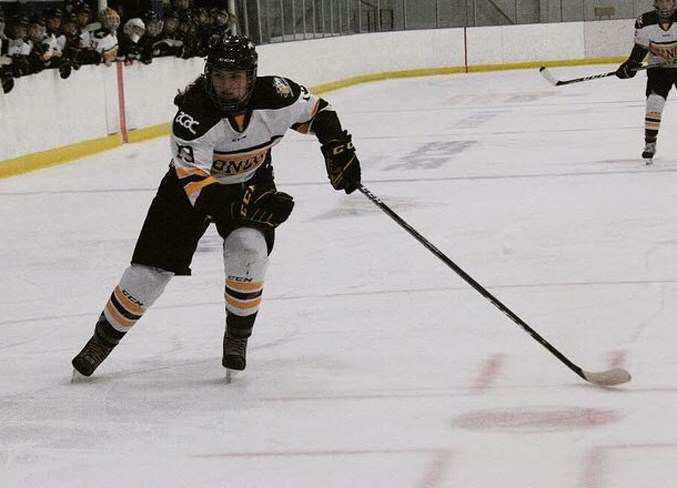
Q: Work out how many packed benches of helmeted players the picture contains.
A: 1